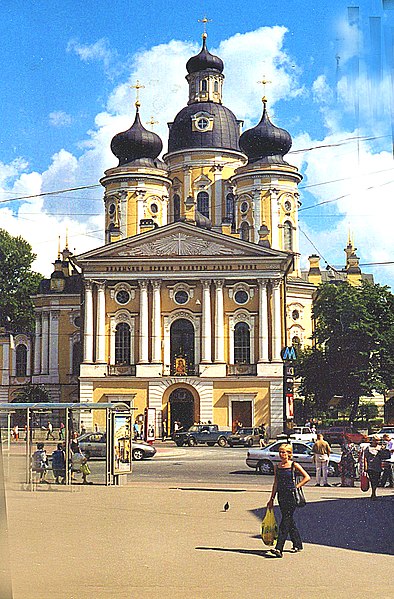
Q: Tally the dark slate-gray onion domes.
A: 3